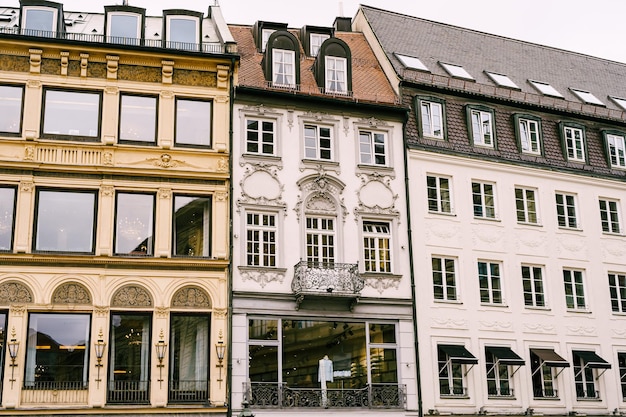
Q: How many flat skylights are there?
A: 6